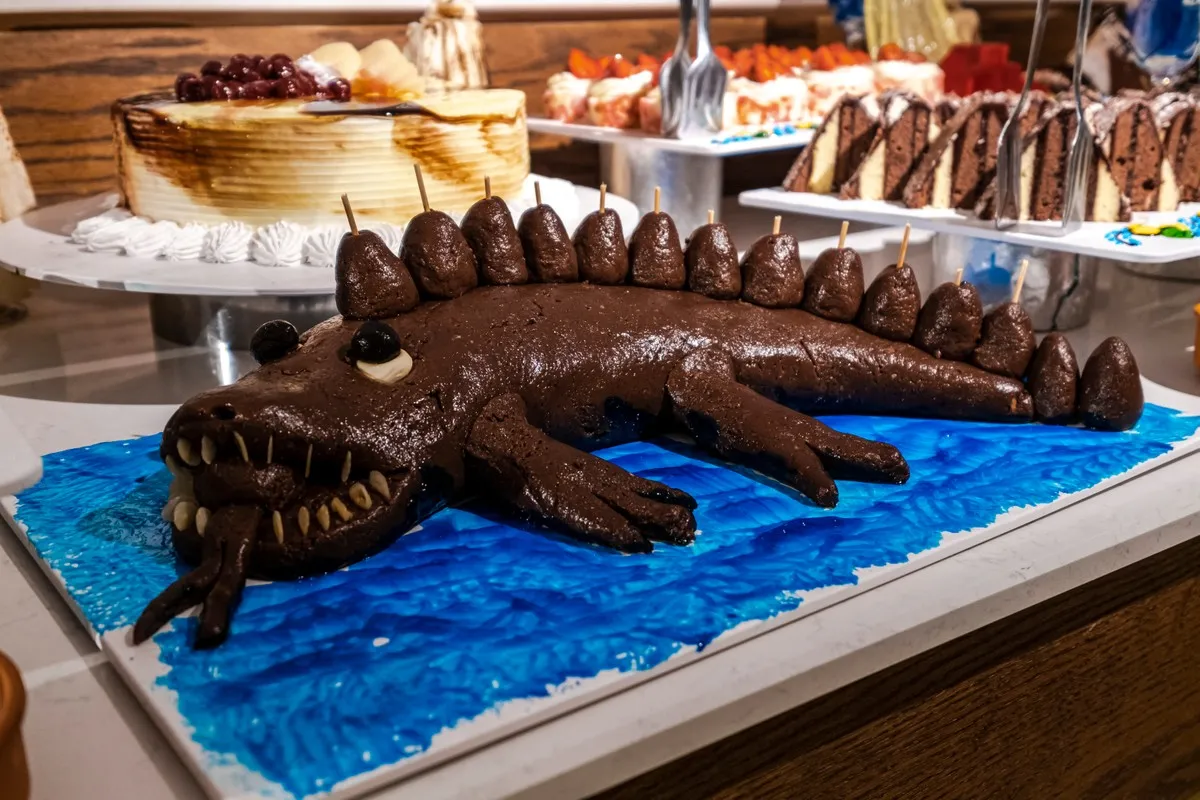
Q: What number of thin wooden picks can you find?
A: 12